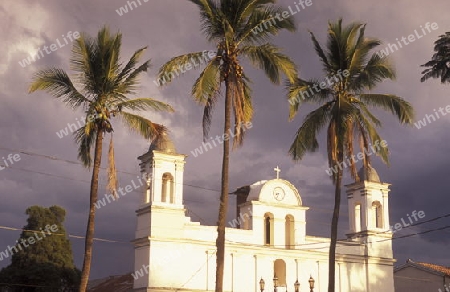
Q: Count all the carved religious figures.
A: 0